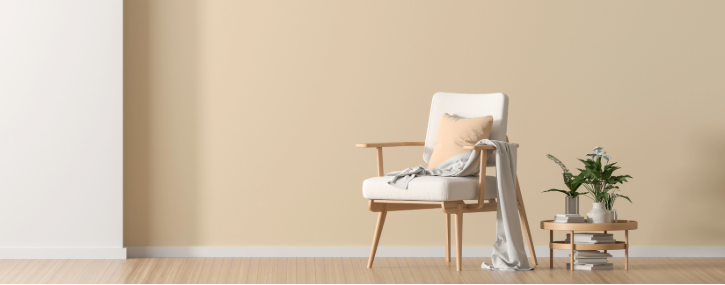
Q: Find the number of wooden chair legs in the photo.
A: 4